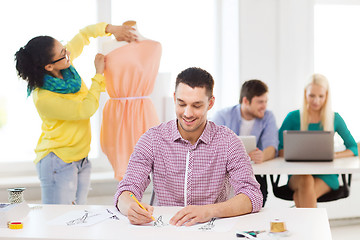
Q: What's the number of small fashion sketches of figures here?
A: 4